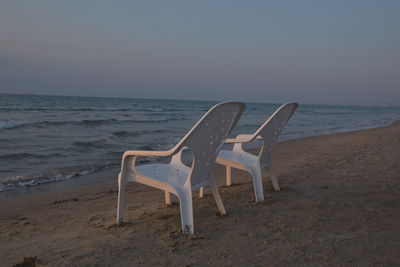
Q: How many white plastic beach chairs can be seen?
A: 2